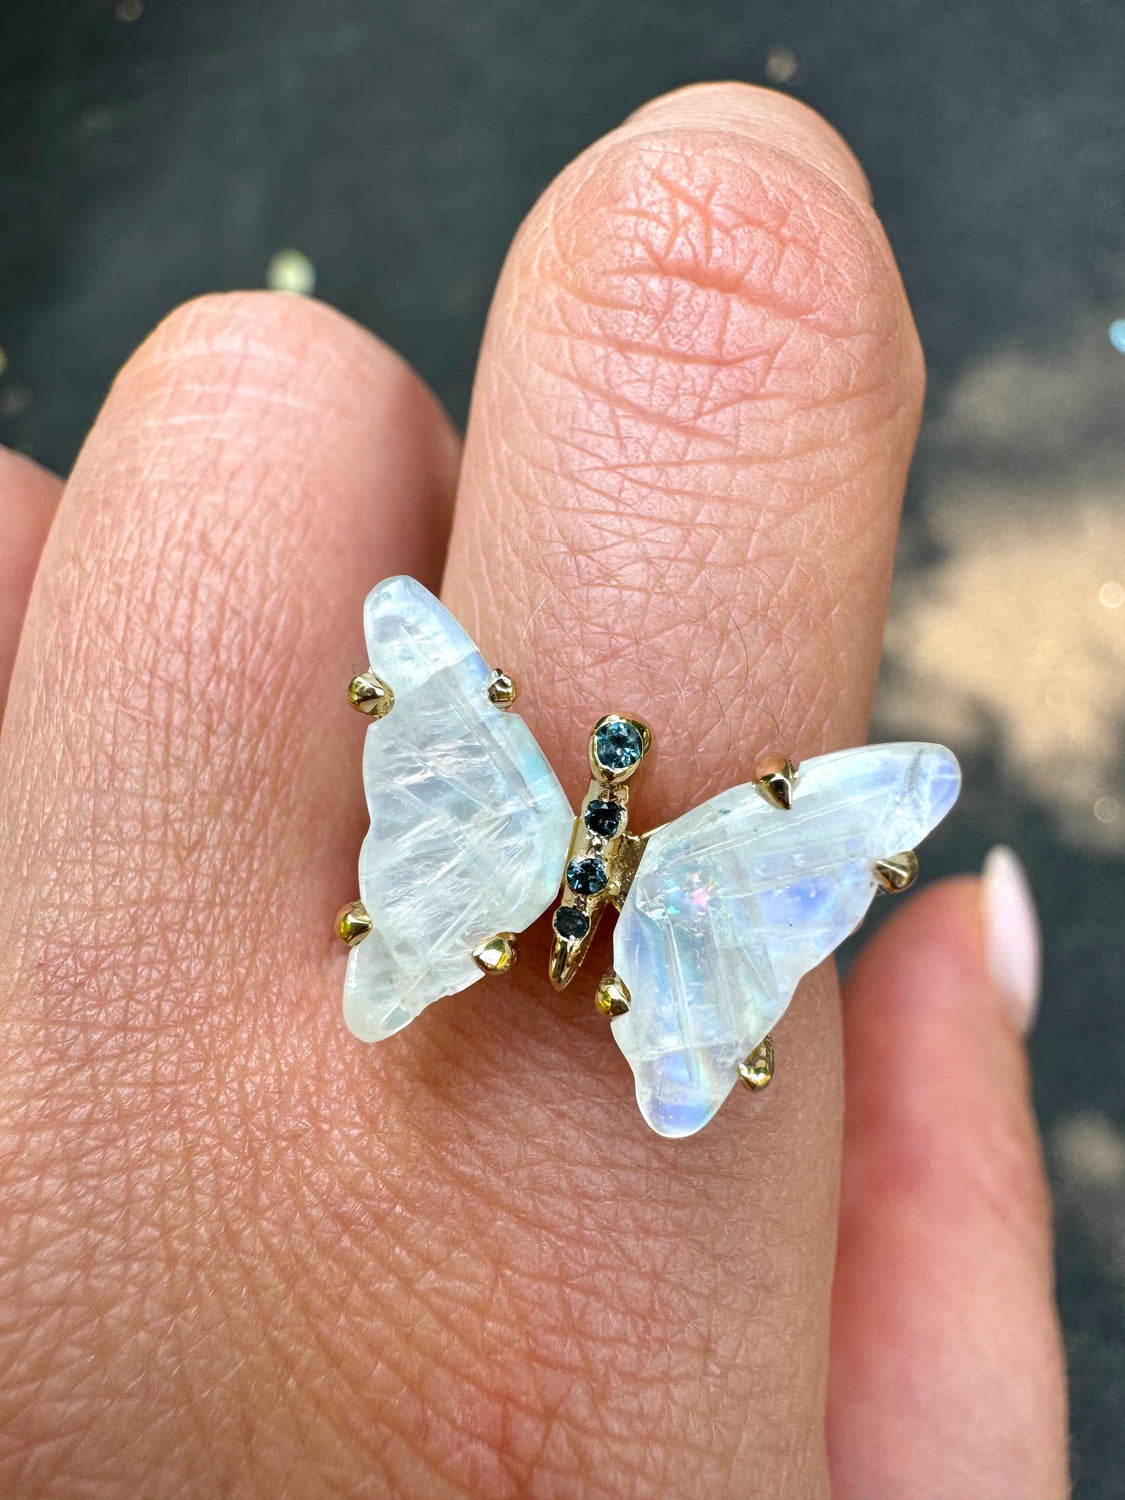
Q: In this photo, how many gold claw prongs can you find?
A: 8